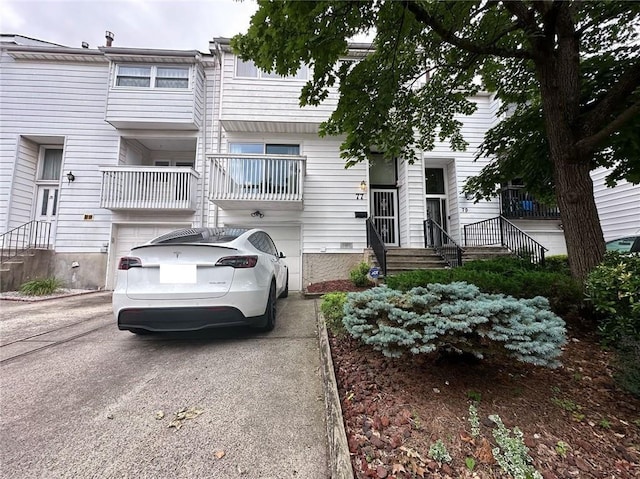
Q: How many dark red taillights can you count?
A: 2